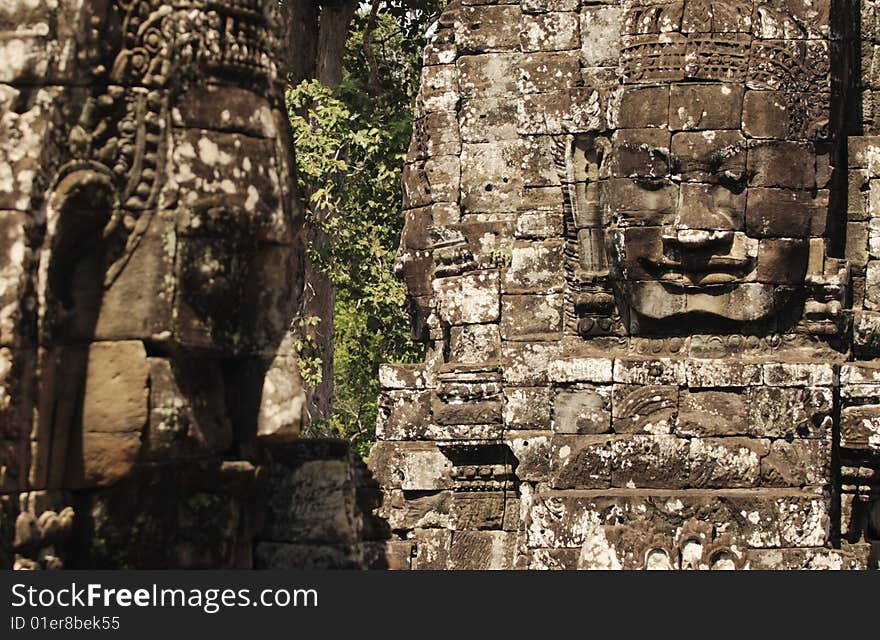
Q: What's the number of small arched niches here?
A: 3